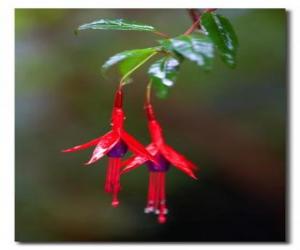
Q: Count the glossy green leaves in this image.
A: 5